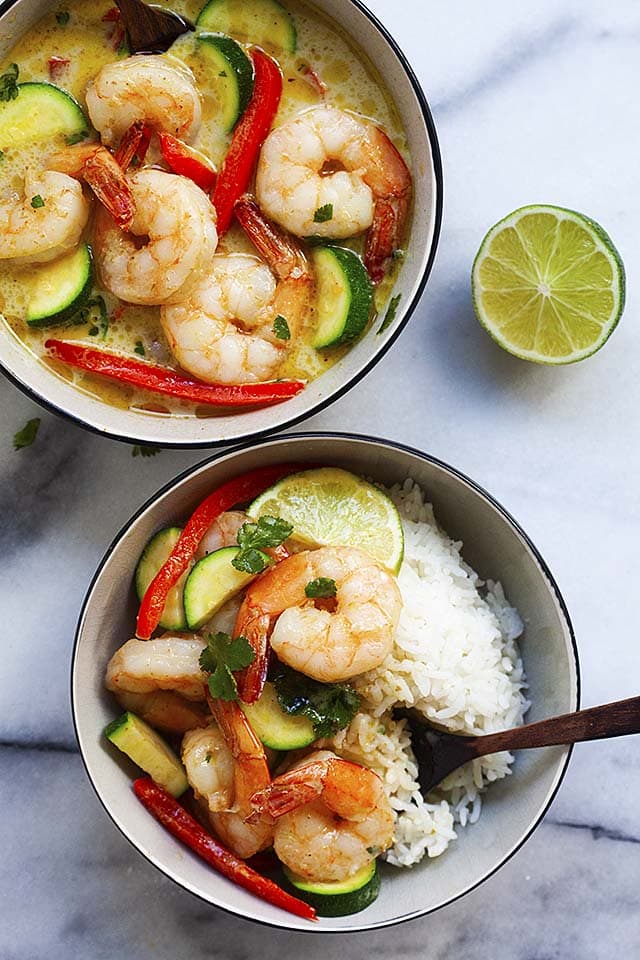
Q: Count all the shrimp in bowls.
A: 10